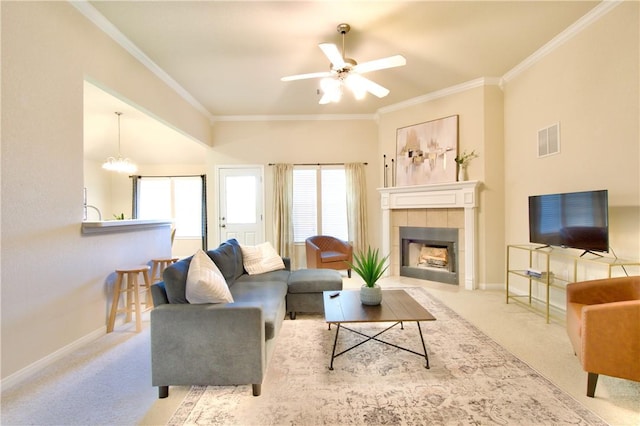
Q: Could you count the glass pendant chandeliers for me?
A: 1